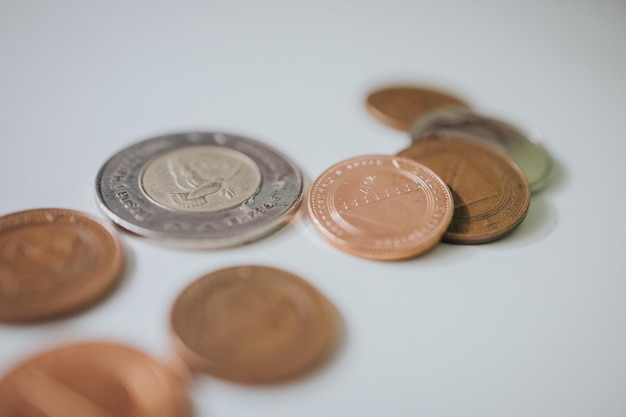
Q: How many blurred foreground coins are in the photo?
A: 3